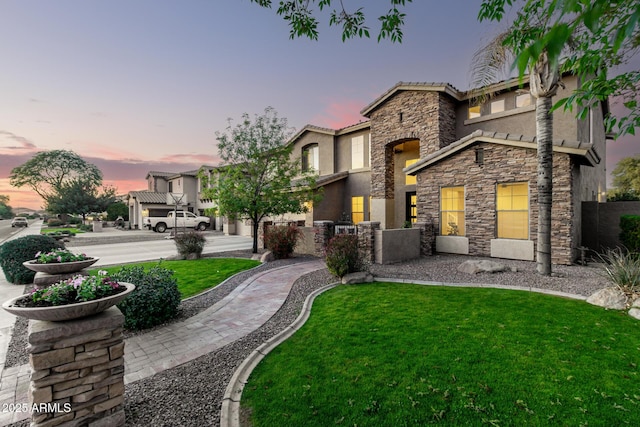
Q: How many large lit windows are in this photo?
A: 2